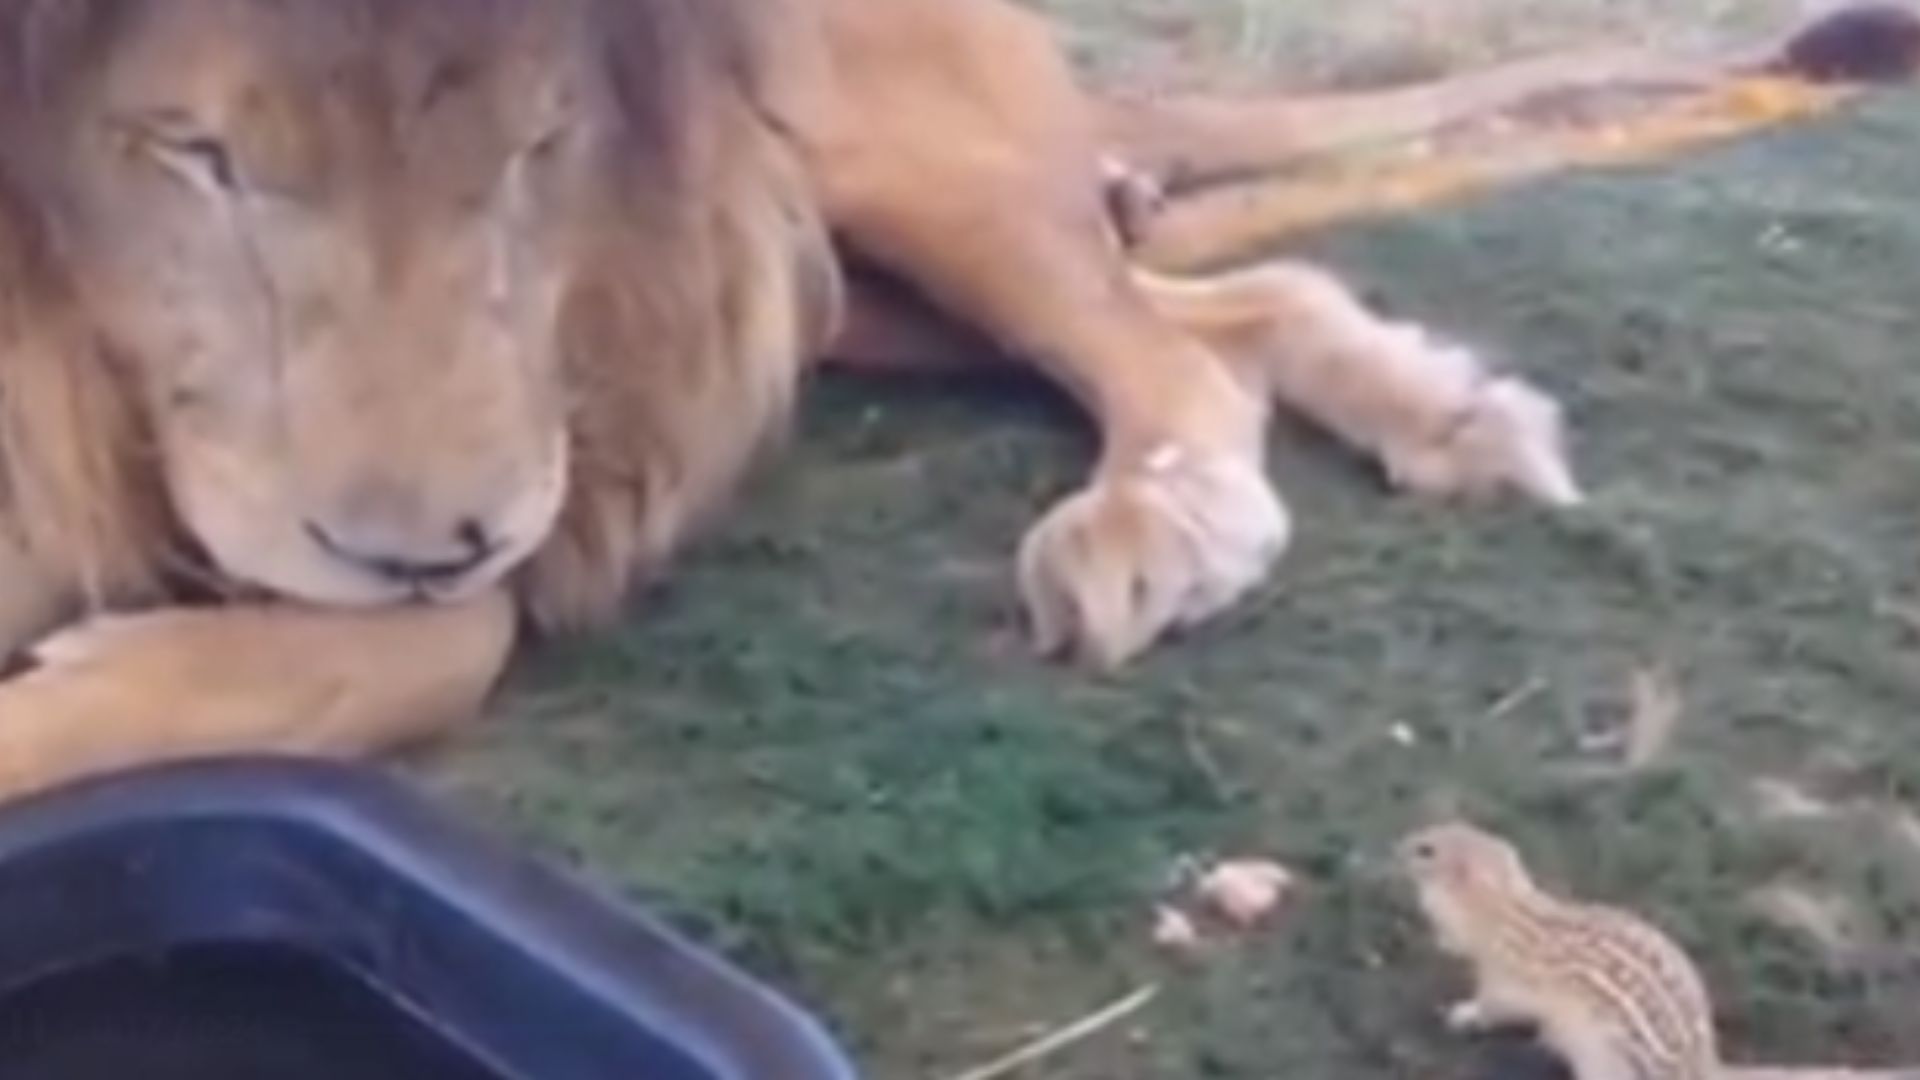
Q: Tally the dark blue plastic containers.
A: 1